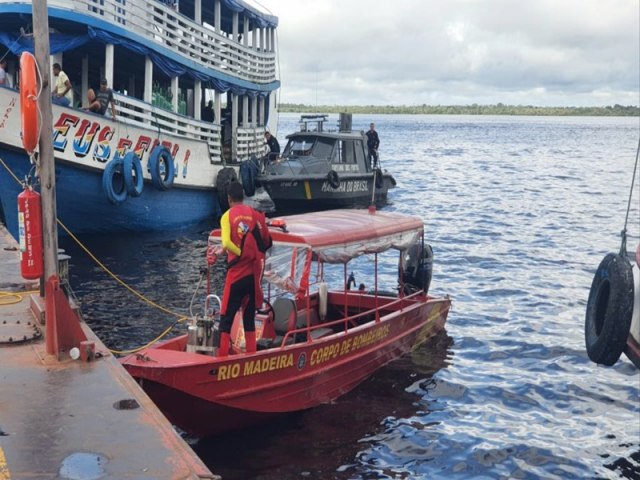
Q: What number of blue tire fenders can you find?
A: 3